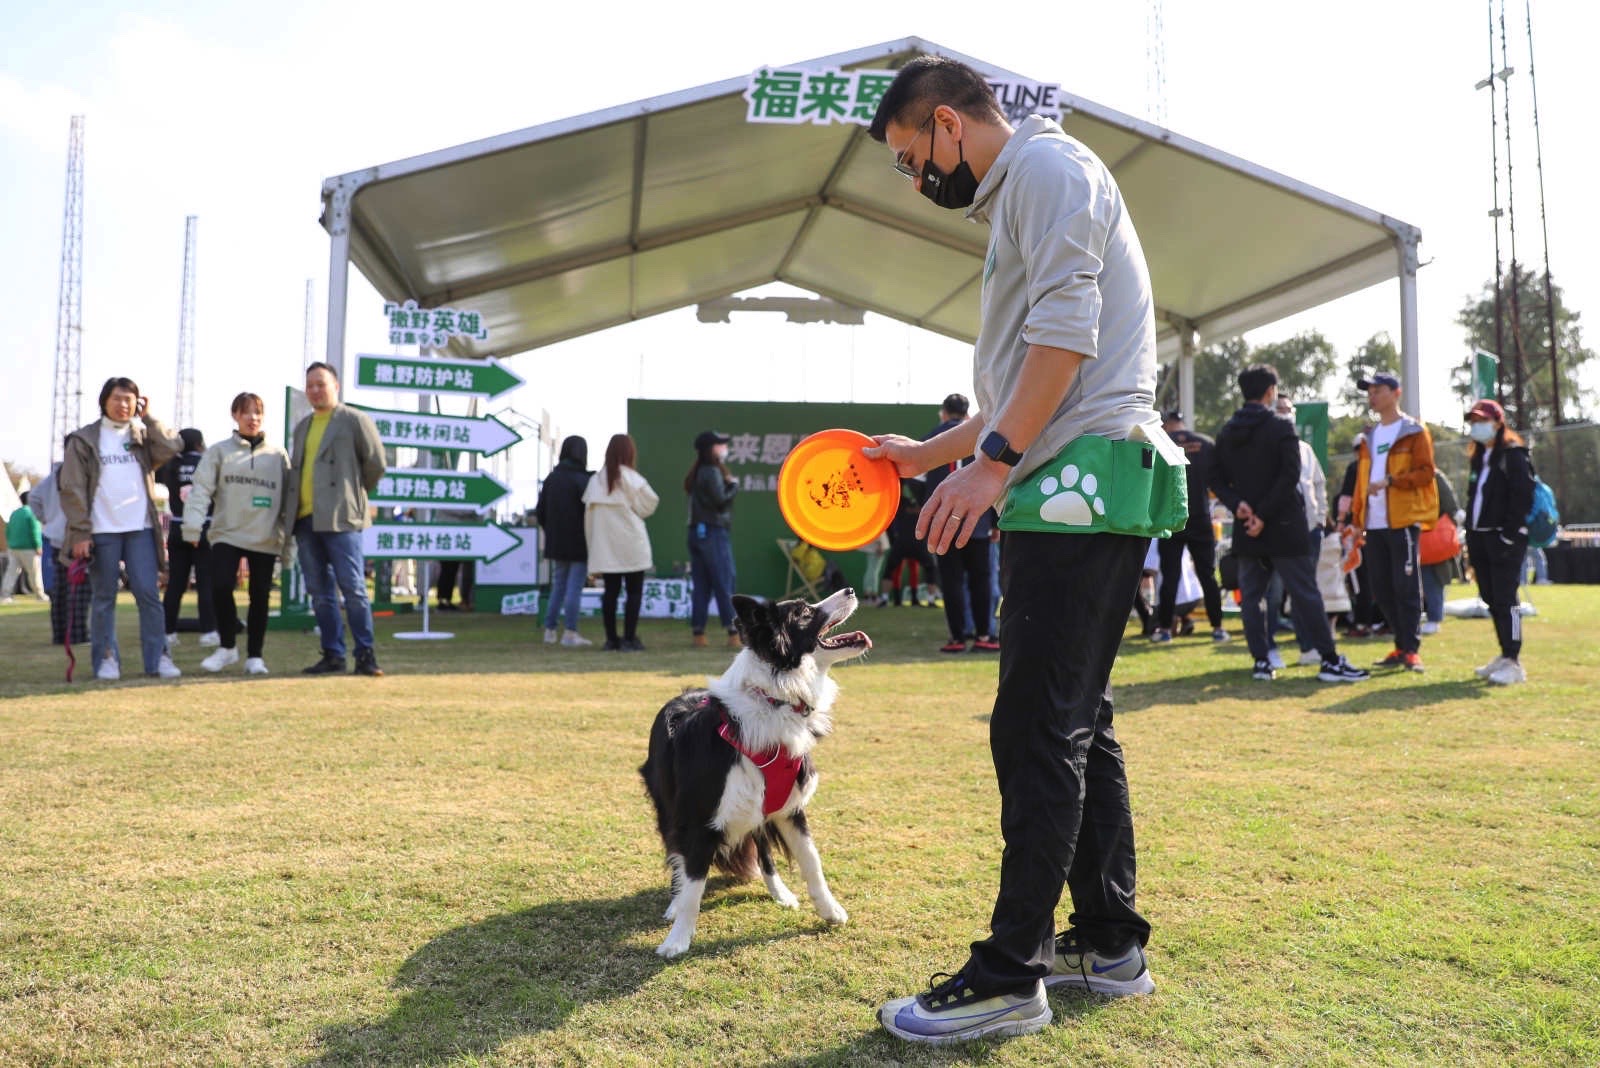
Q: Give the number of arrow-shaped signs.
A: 4